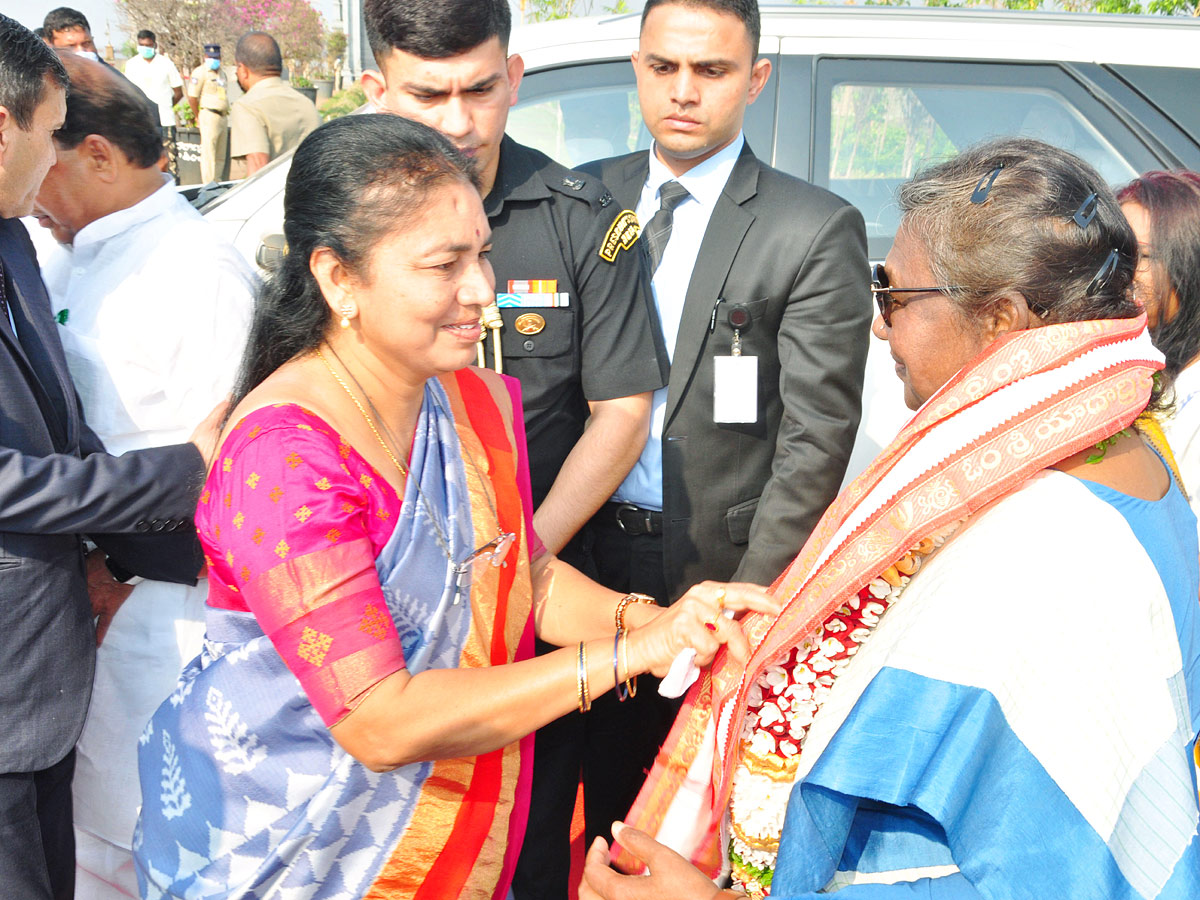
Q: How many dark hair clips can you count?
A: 3